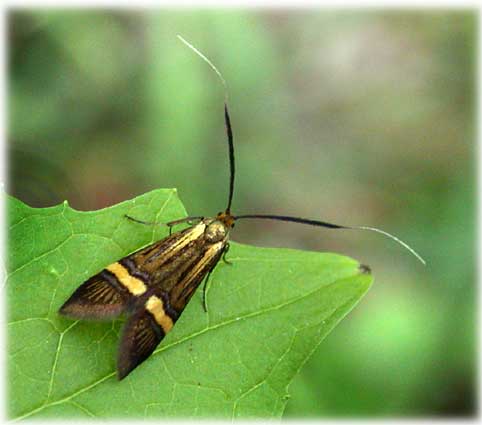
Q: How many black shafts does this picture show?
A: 2